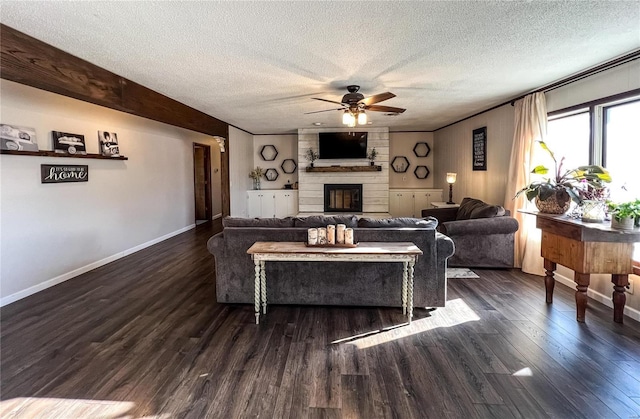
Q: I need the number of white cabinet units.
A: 2